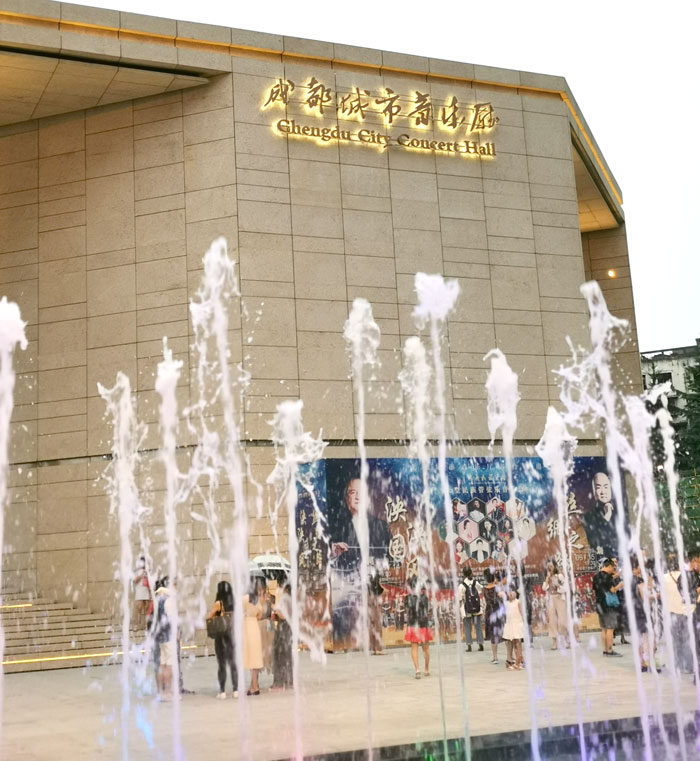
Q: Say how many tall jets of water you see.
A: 13